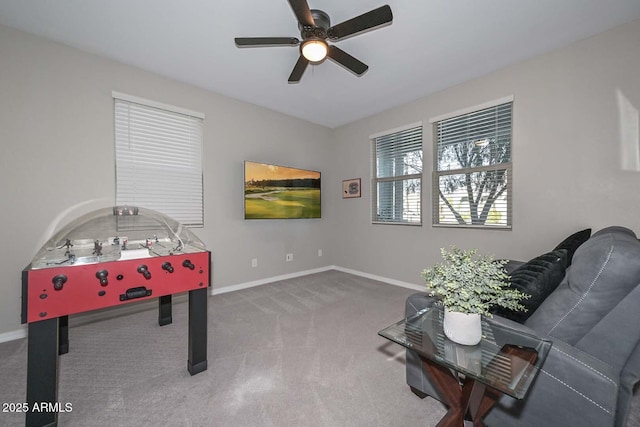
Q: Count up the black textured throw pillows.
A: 2